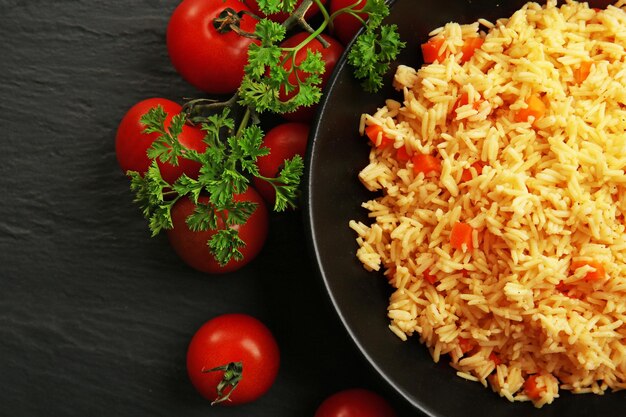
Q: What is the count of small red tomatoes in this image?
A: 9